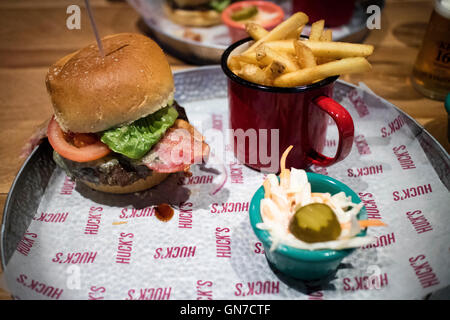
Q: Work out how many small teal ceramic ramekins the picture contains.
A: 1